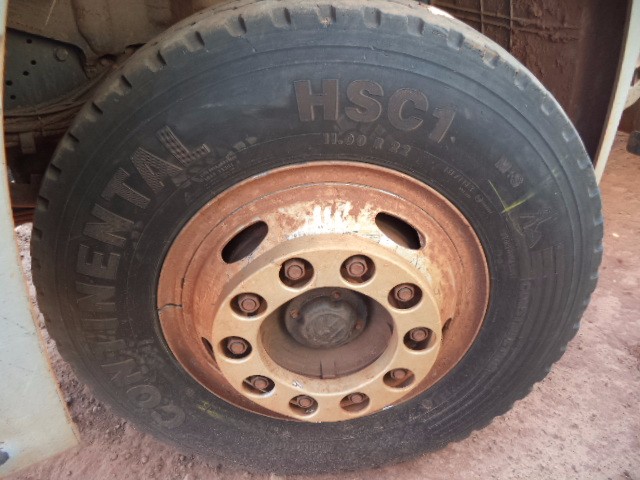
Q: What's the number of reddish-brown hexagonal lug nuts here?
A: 10